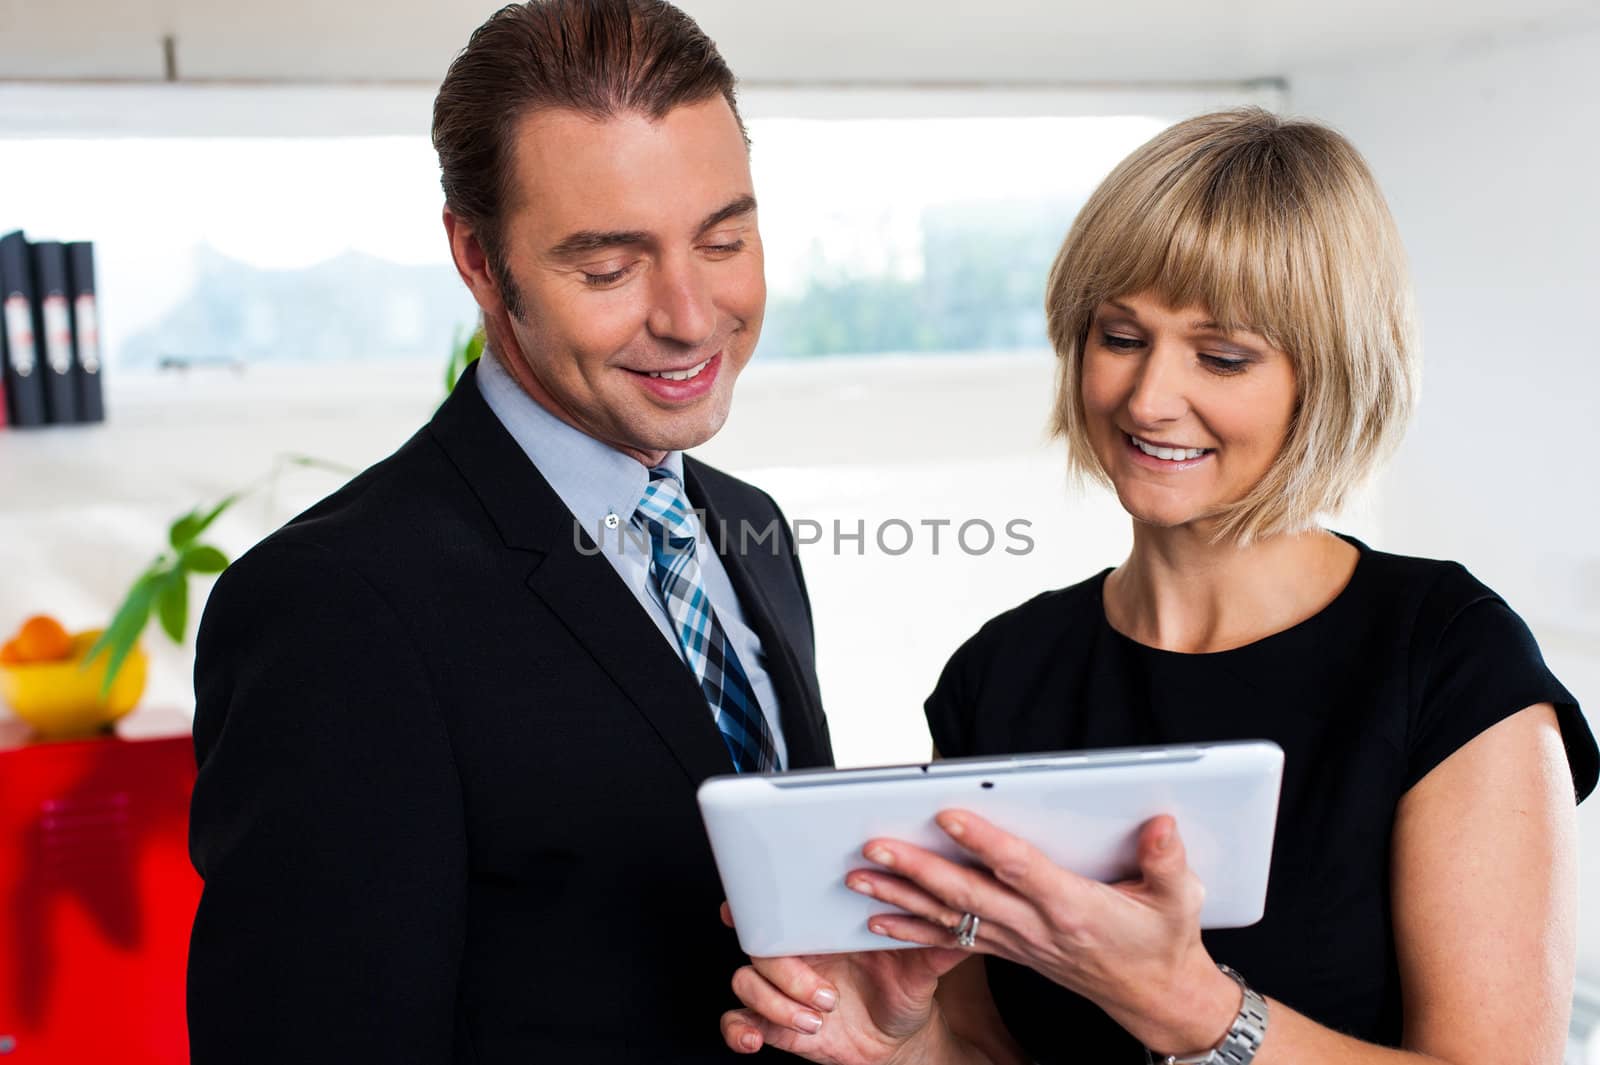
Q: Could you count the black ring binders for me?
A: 3